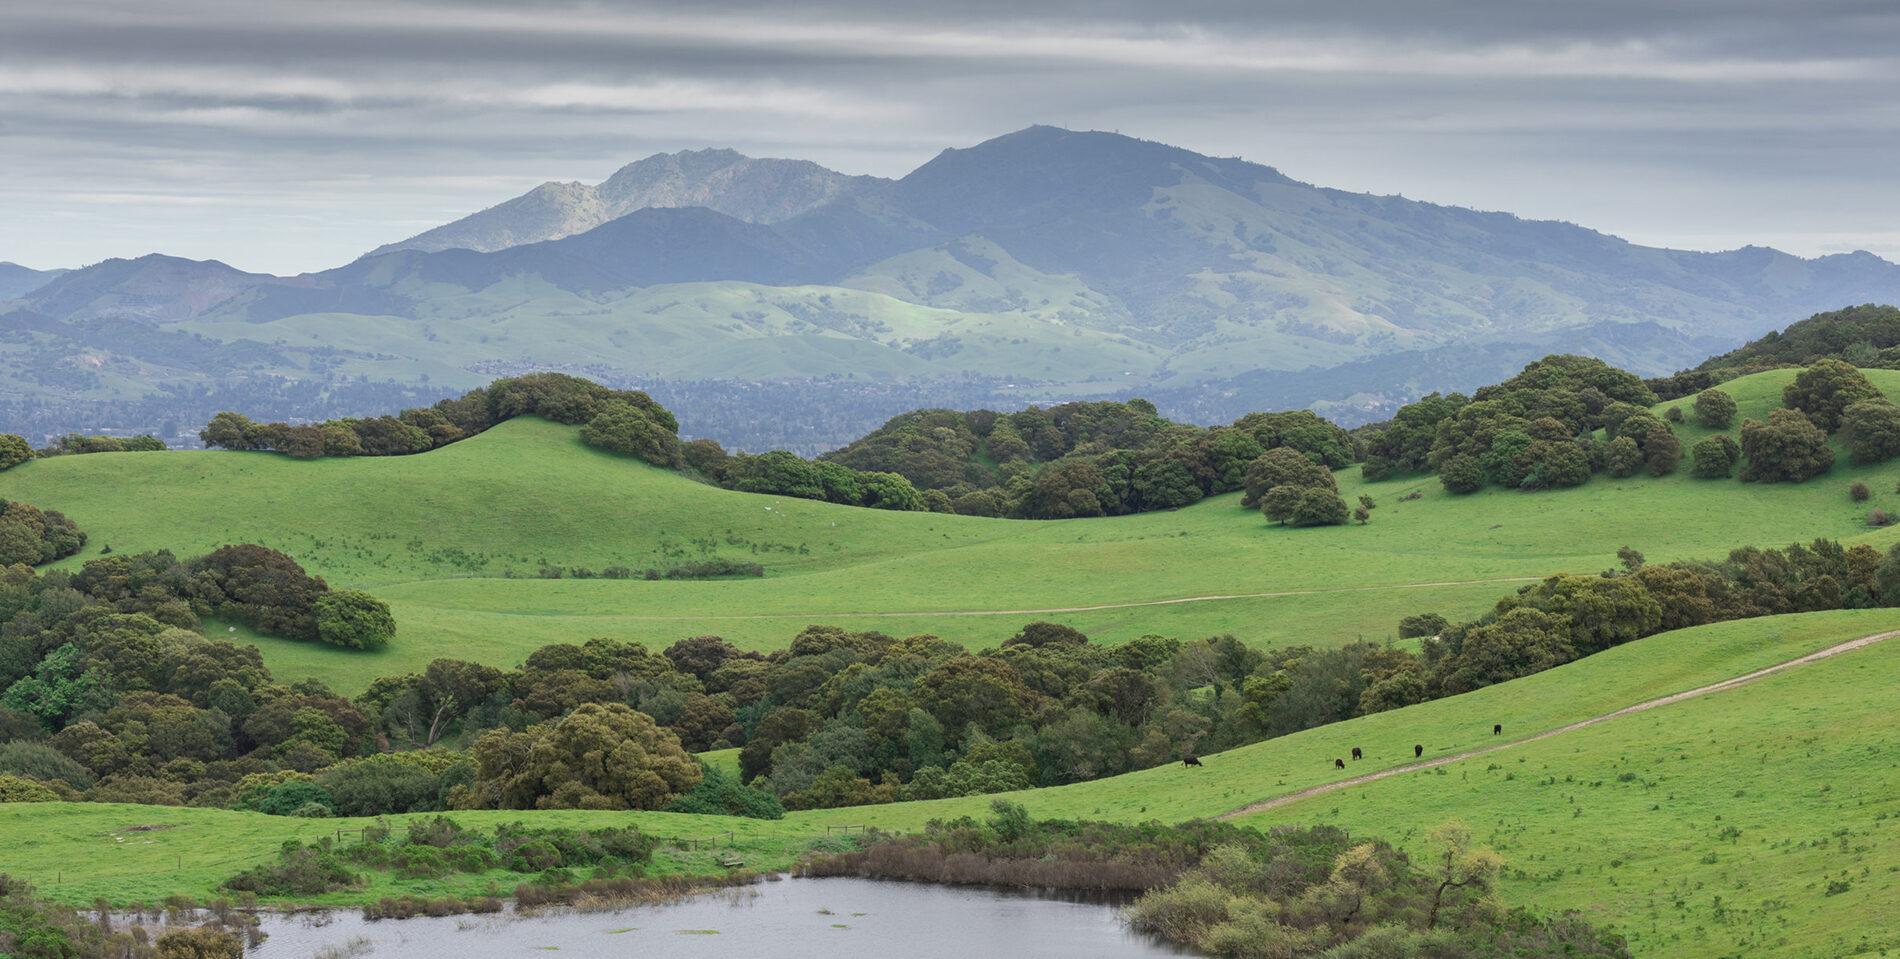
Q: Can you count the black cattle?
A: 5